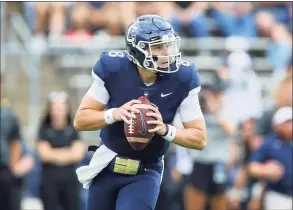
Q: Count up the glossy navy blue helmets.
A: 1